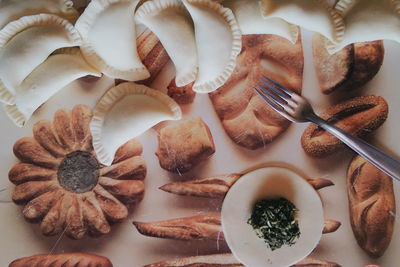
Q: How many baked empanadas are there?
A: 0